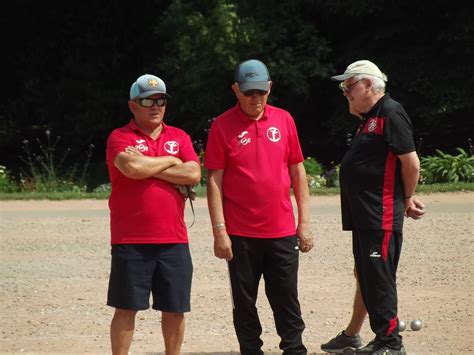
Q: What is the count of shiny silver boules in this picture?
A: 2